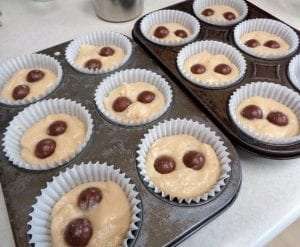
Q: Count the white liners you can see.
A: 12